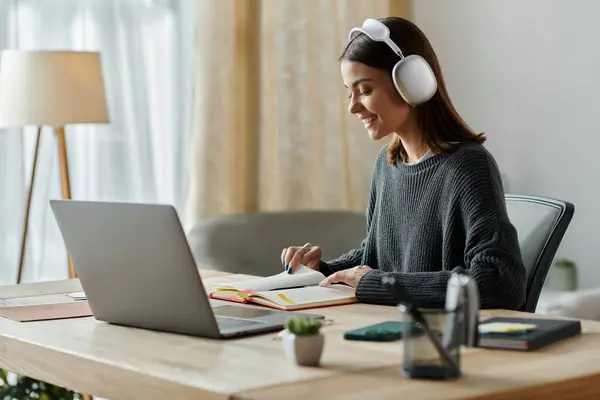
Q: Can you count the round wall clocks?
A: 0